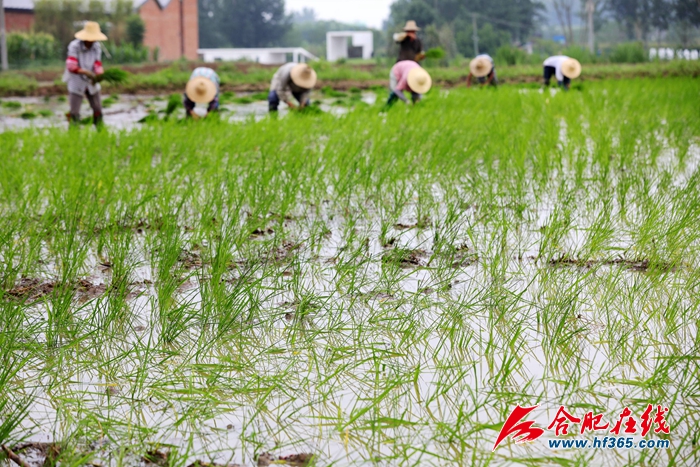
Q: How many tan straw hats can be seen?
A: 7